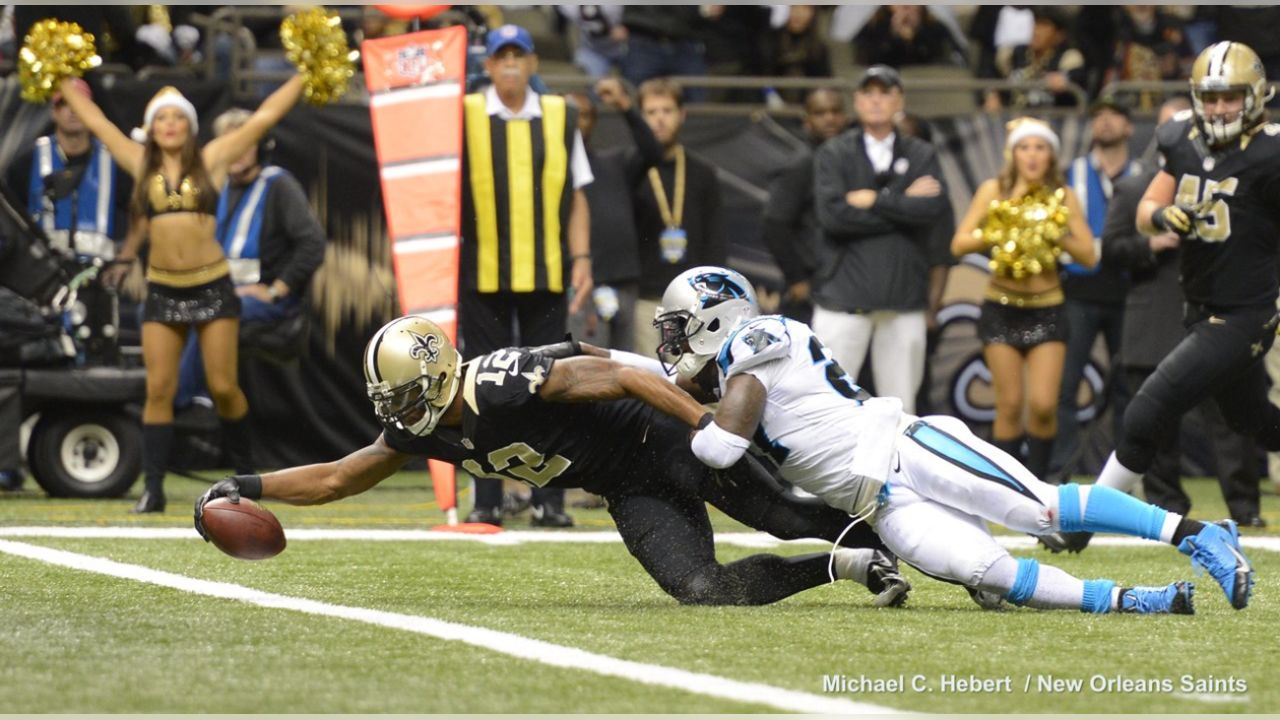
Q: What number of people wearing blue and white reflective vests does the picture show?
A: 3